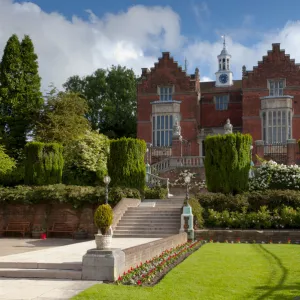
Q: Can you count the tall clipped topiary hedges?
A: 3